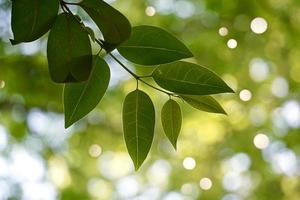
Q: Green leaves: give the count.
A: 9